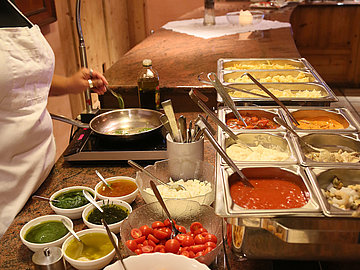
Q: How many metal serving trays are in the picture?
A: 9